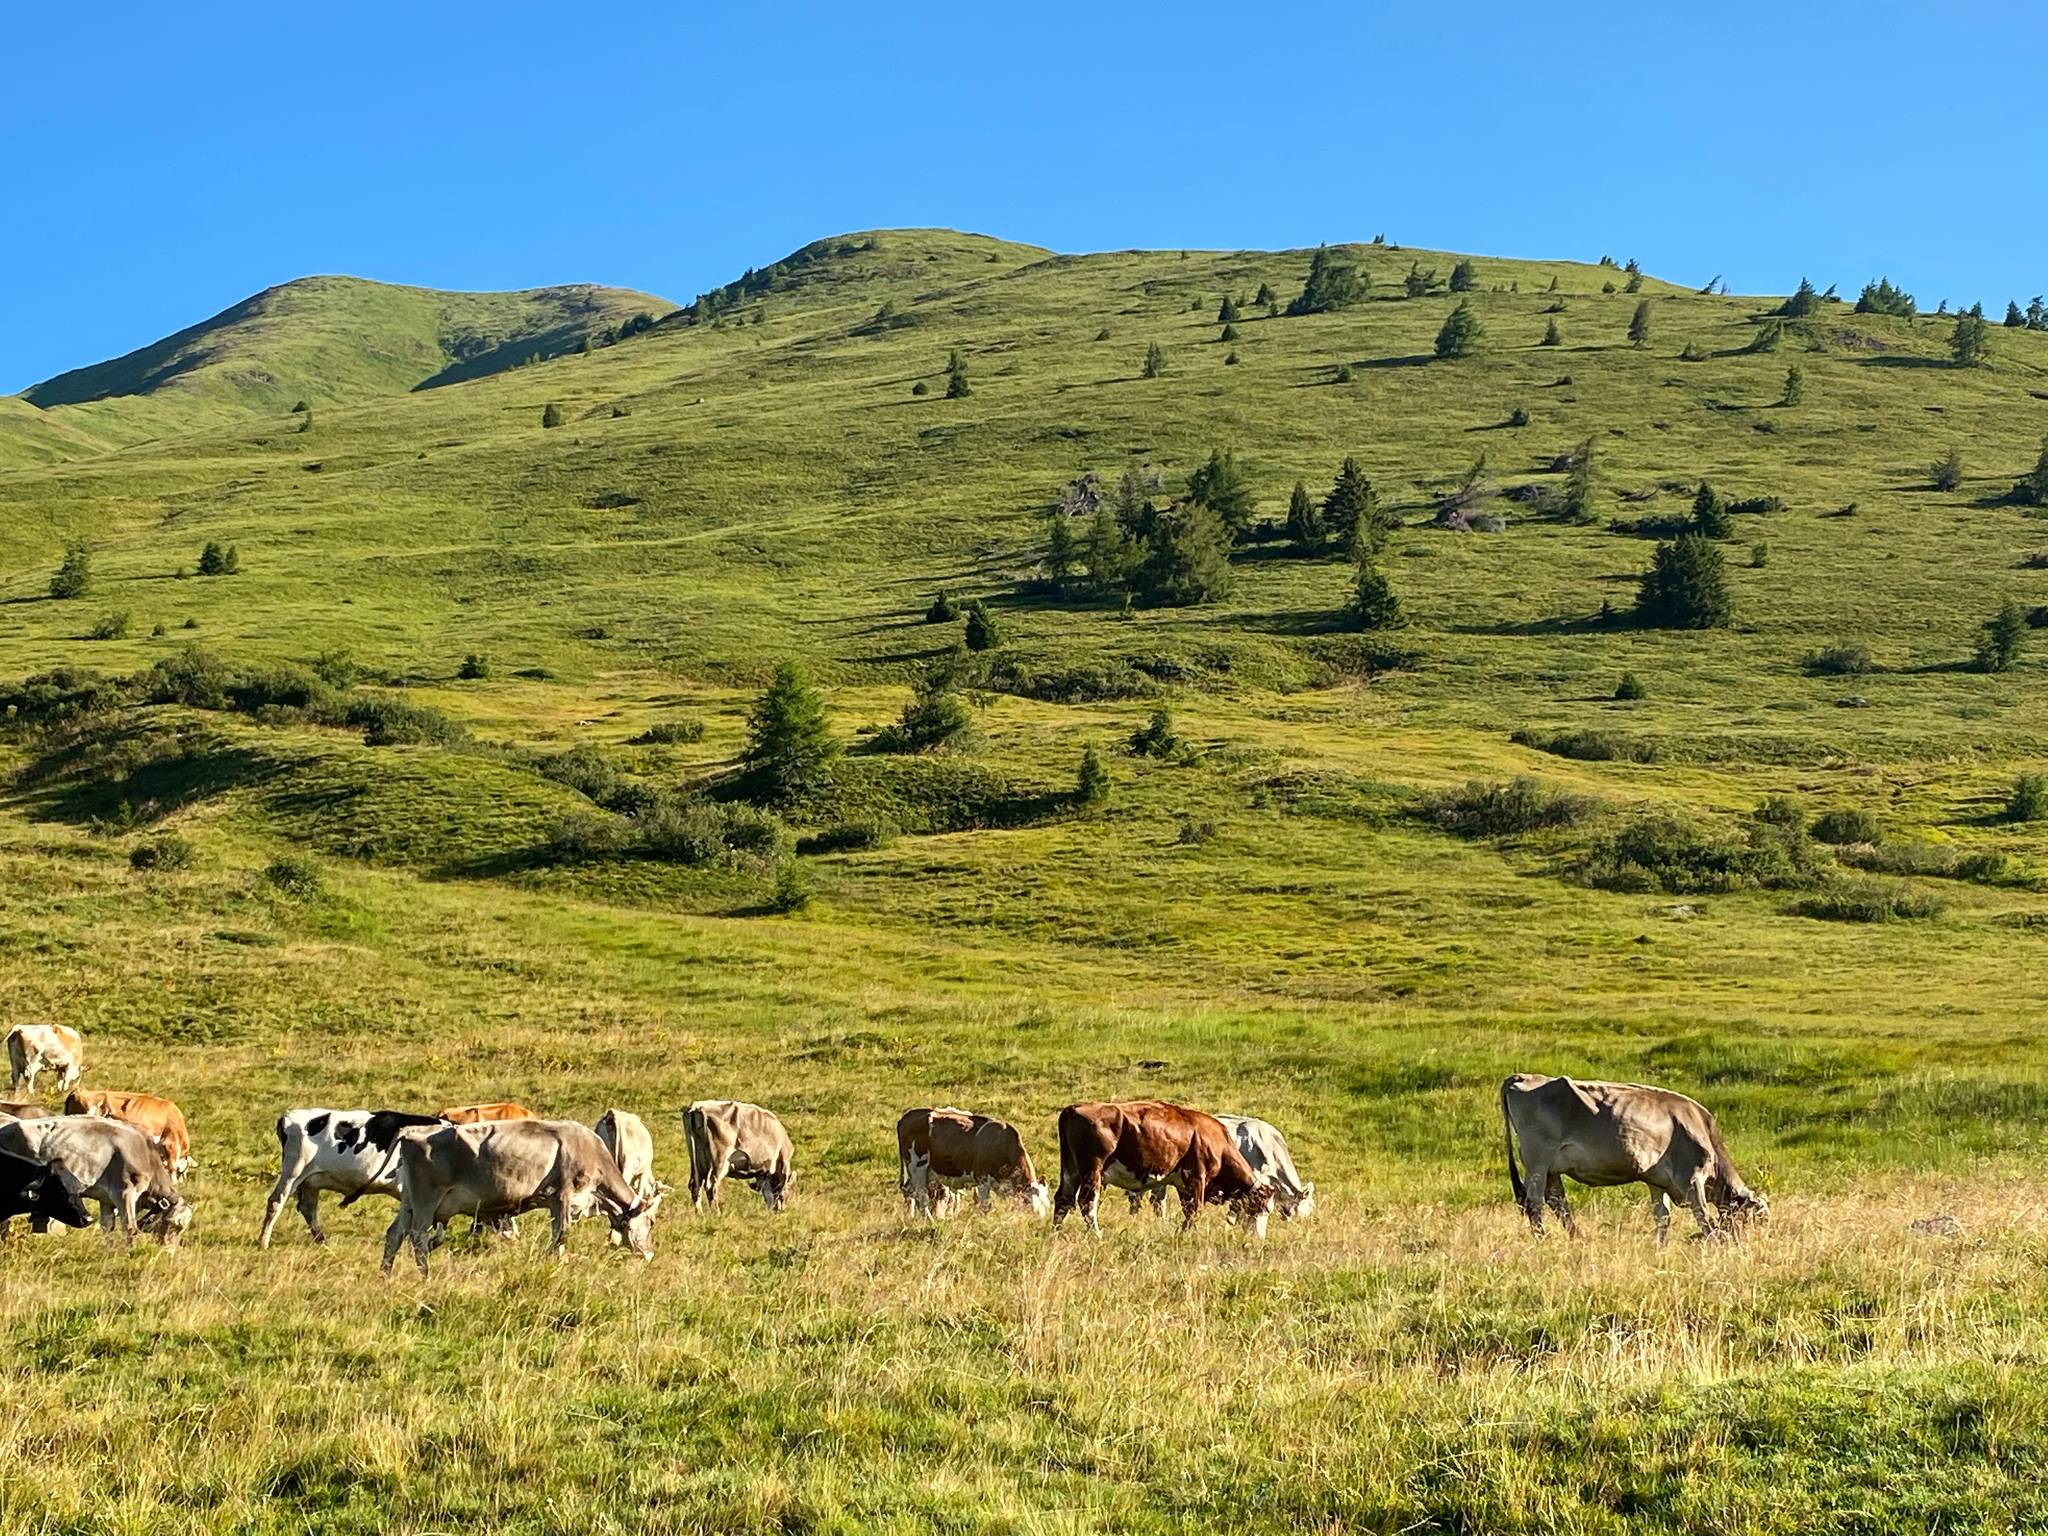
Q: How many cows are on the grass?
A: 14